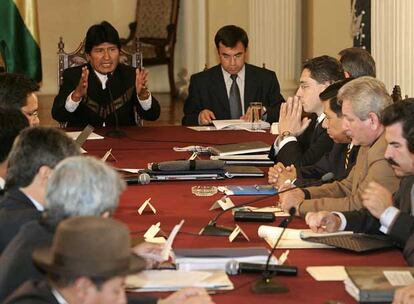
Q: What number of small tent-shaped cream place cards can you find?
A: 7